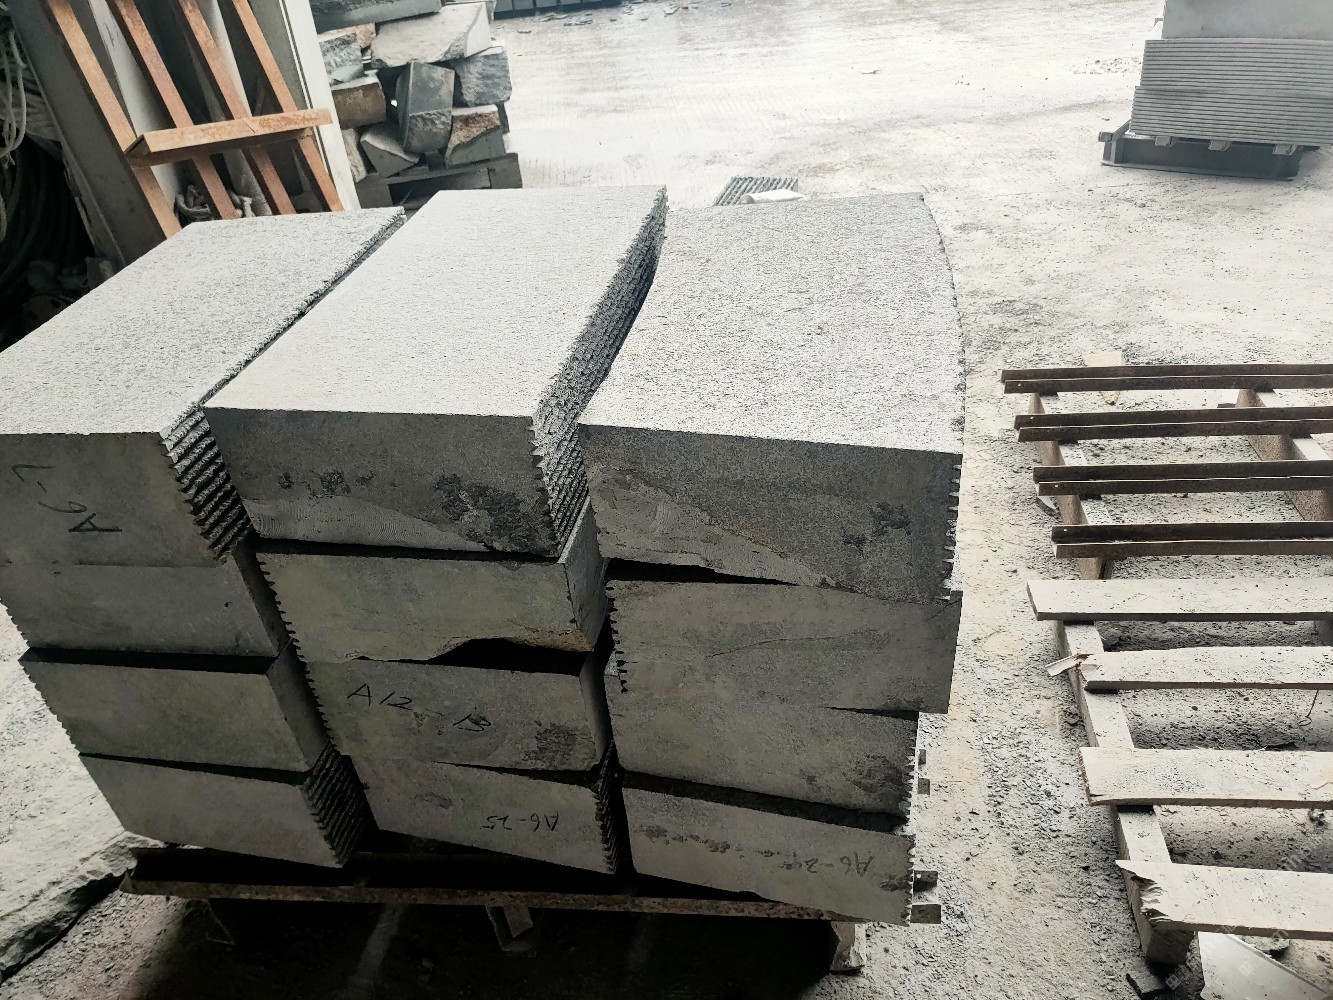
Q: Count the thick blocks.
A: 12